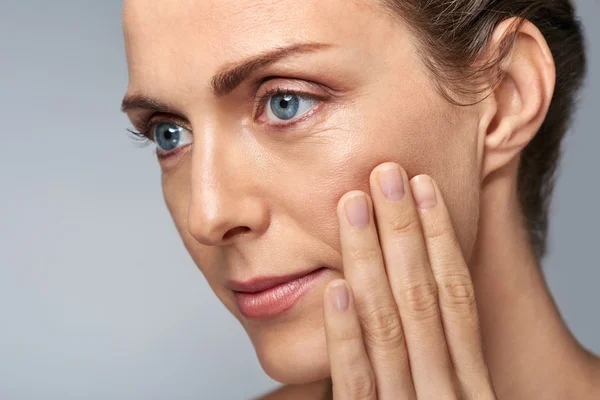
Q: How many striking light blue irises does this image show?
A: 2